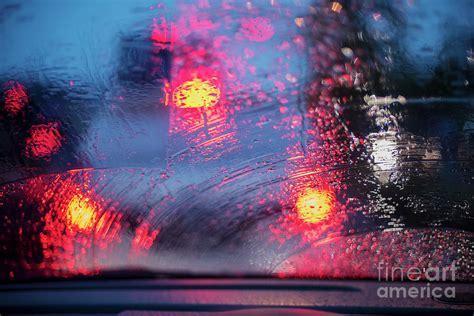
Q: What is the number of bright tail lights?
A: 3